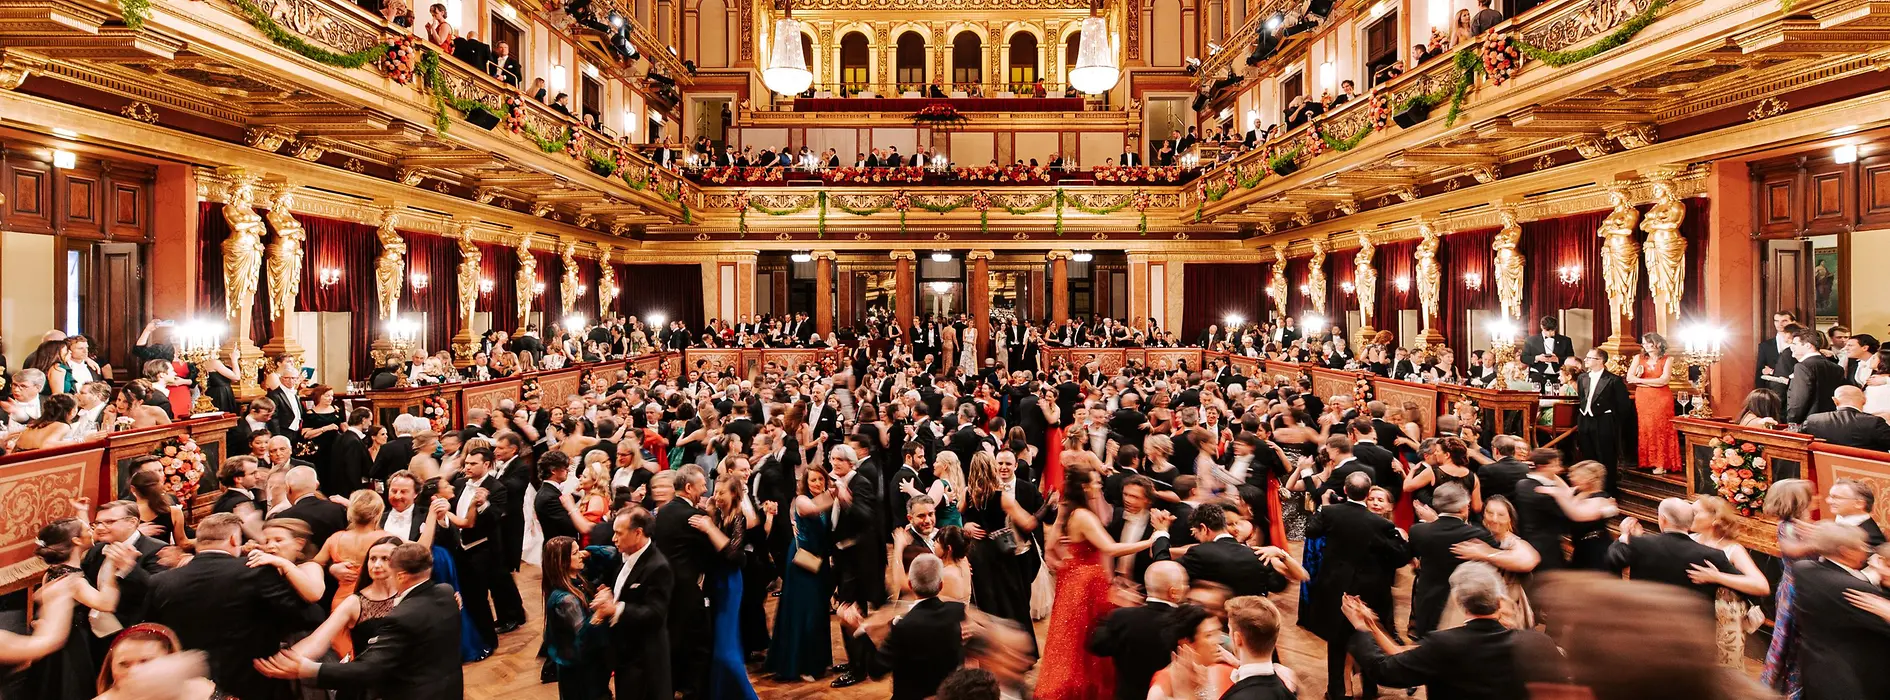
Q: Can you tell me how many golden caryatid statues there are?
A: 14